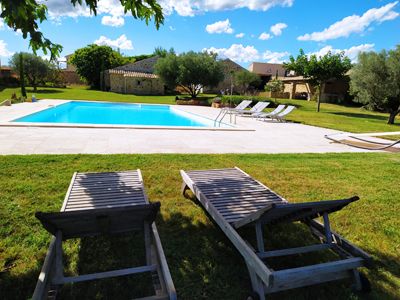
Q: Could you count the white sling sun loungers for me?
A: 4